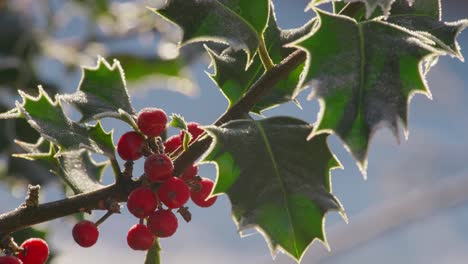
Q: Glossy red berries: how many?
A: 14